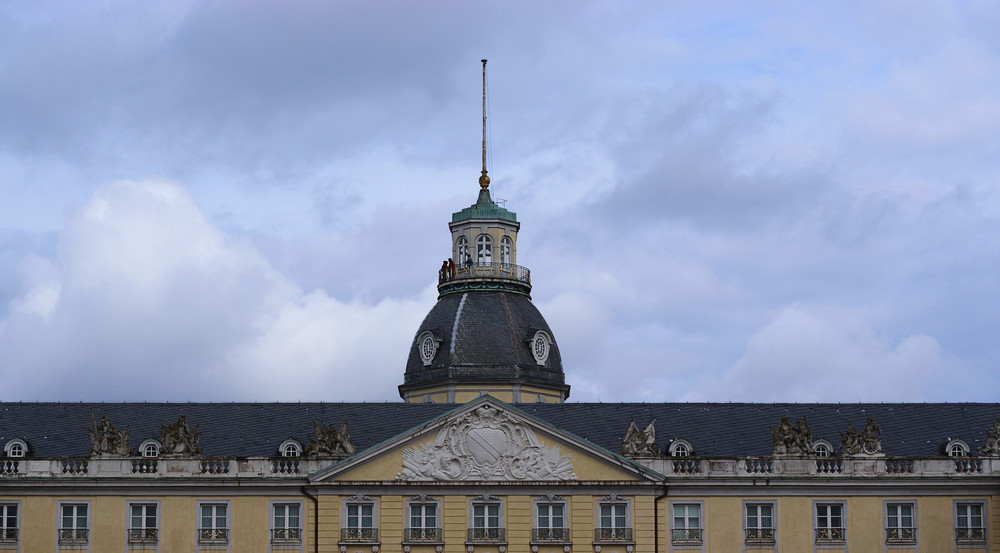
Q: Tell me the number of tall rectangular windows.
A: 15